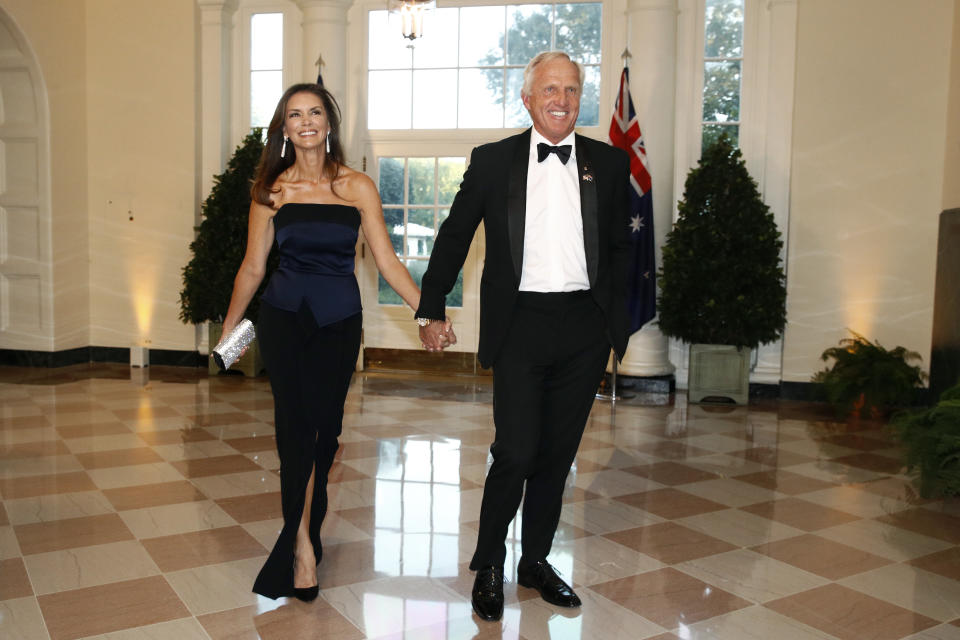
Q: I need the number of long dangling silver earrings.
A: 2